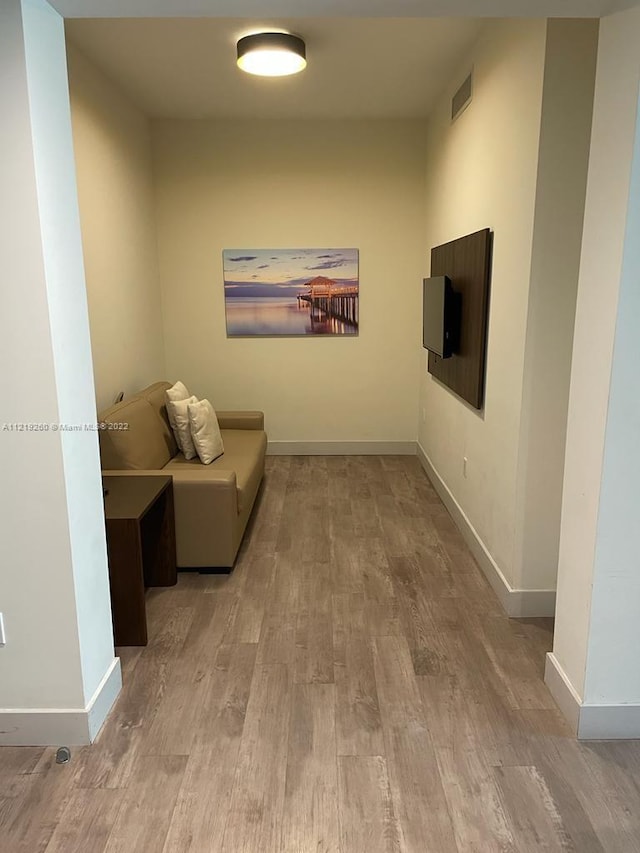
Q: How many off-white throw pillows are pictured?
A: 3